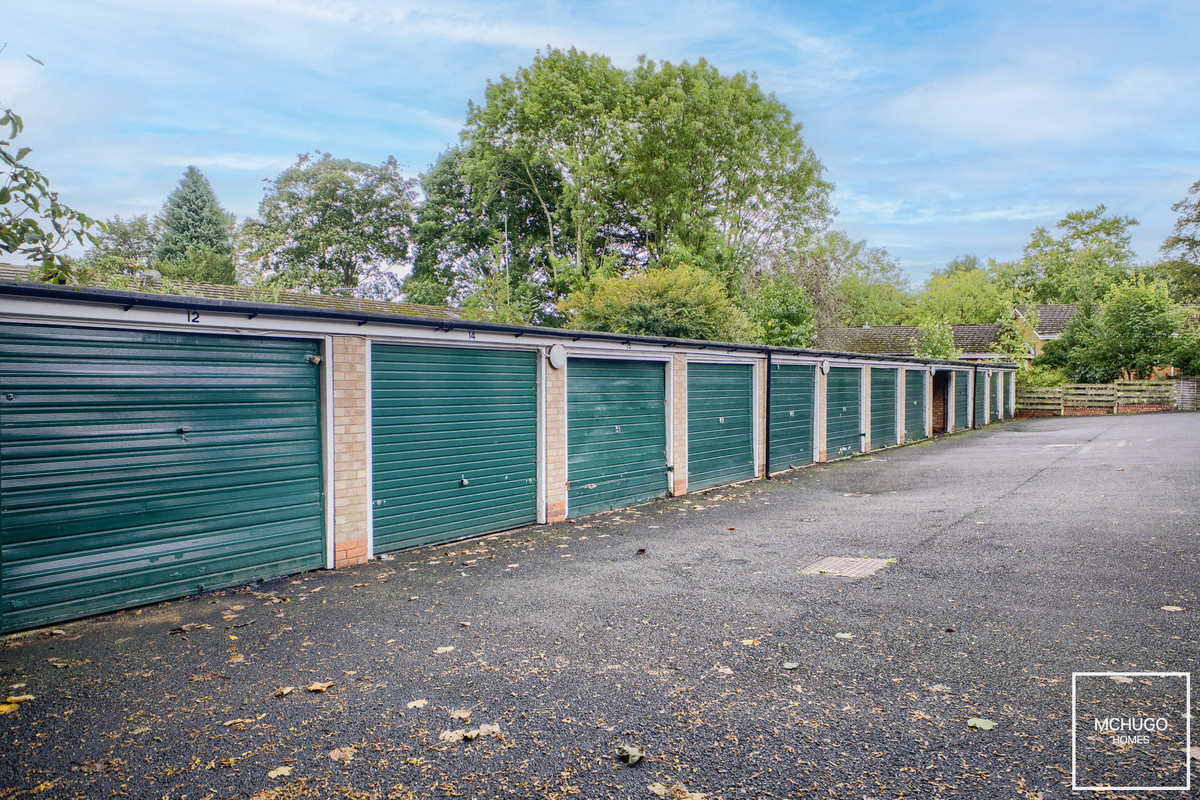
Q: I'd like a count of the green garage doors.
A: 12